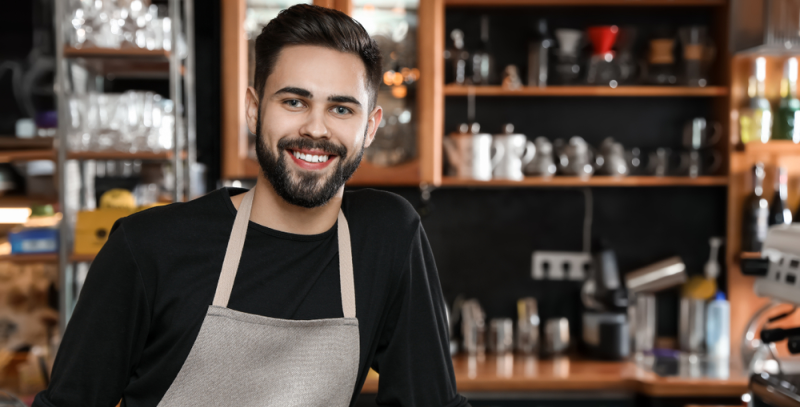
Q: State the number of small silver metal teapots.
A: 3